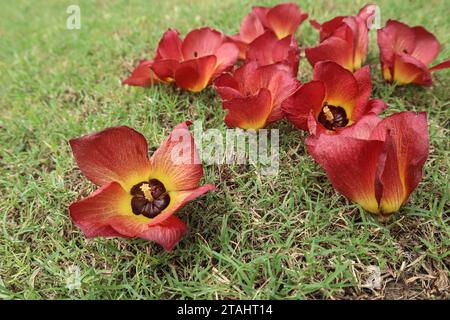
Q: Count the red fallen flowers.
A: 9